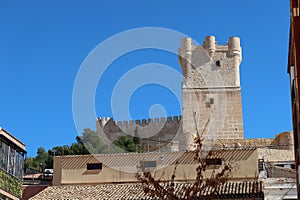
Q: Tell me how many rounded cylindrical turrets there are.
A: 3